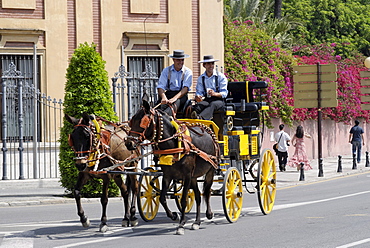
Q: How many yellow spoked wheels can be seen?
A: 4